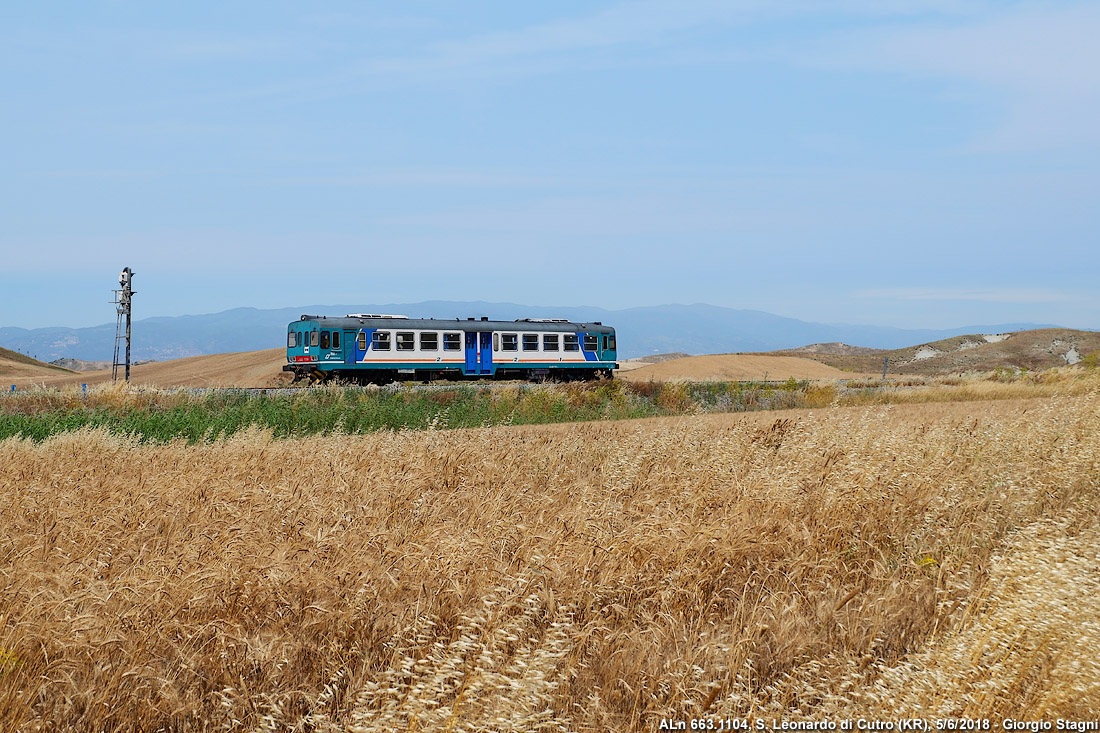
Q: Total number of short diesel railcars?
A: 1